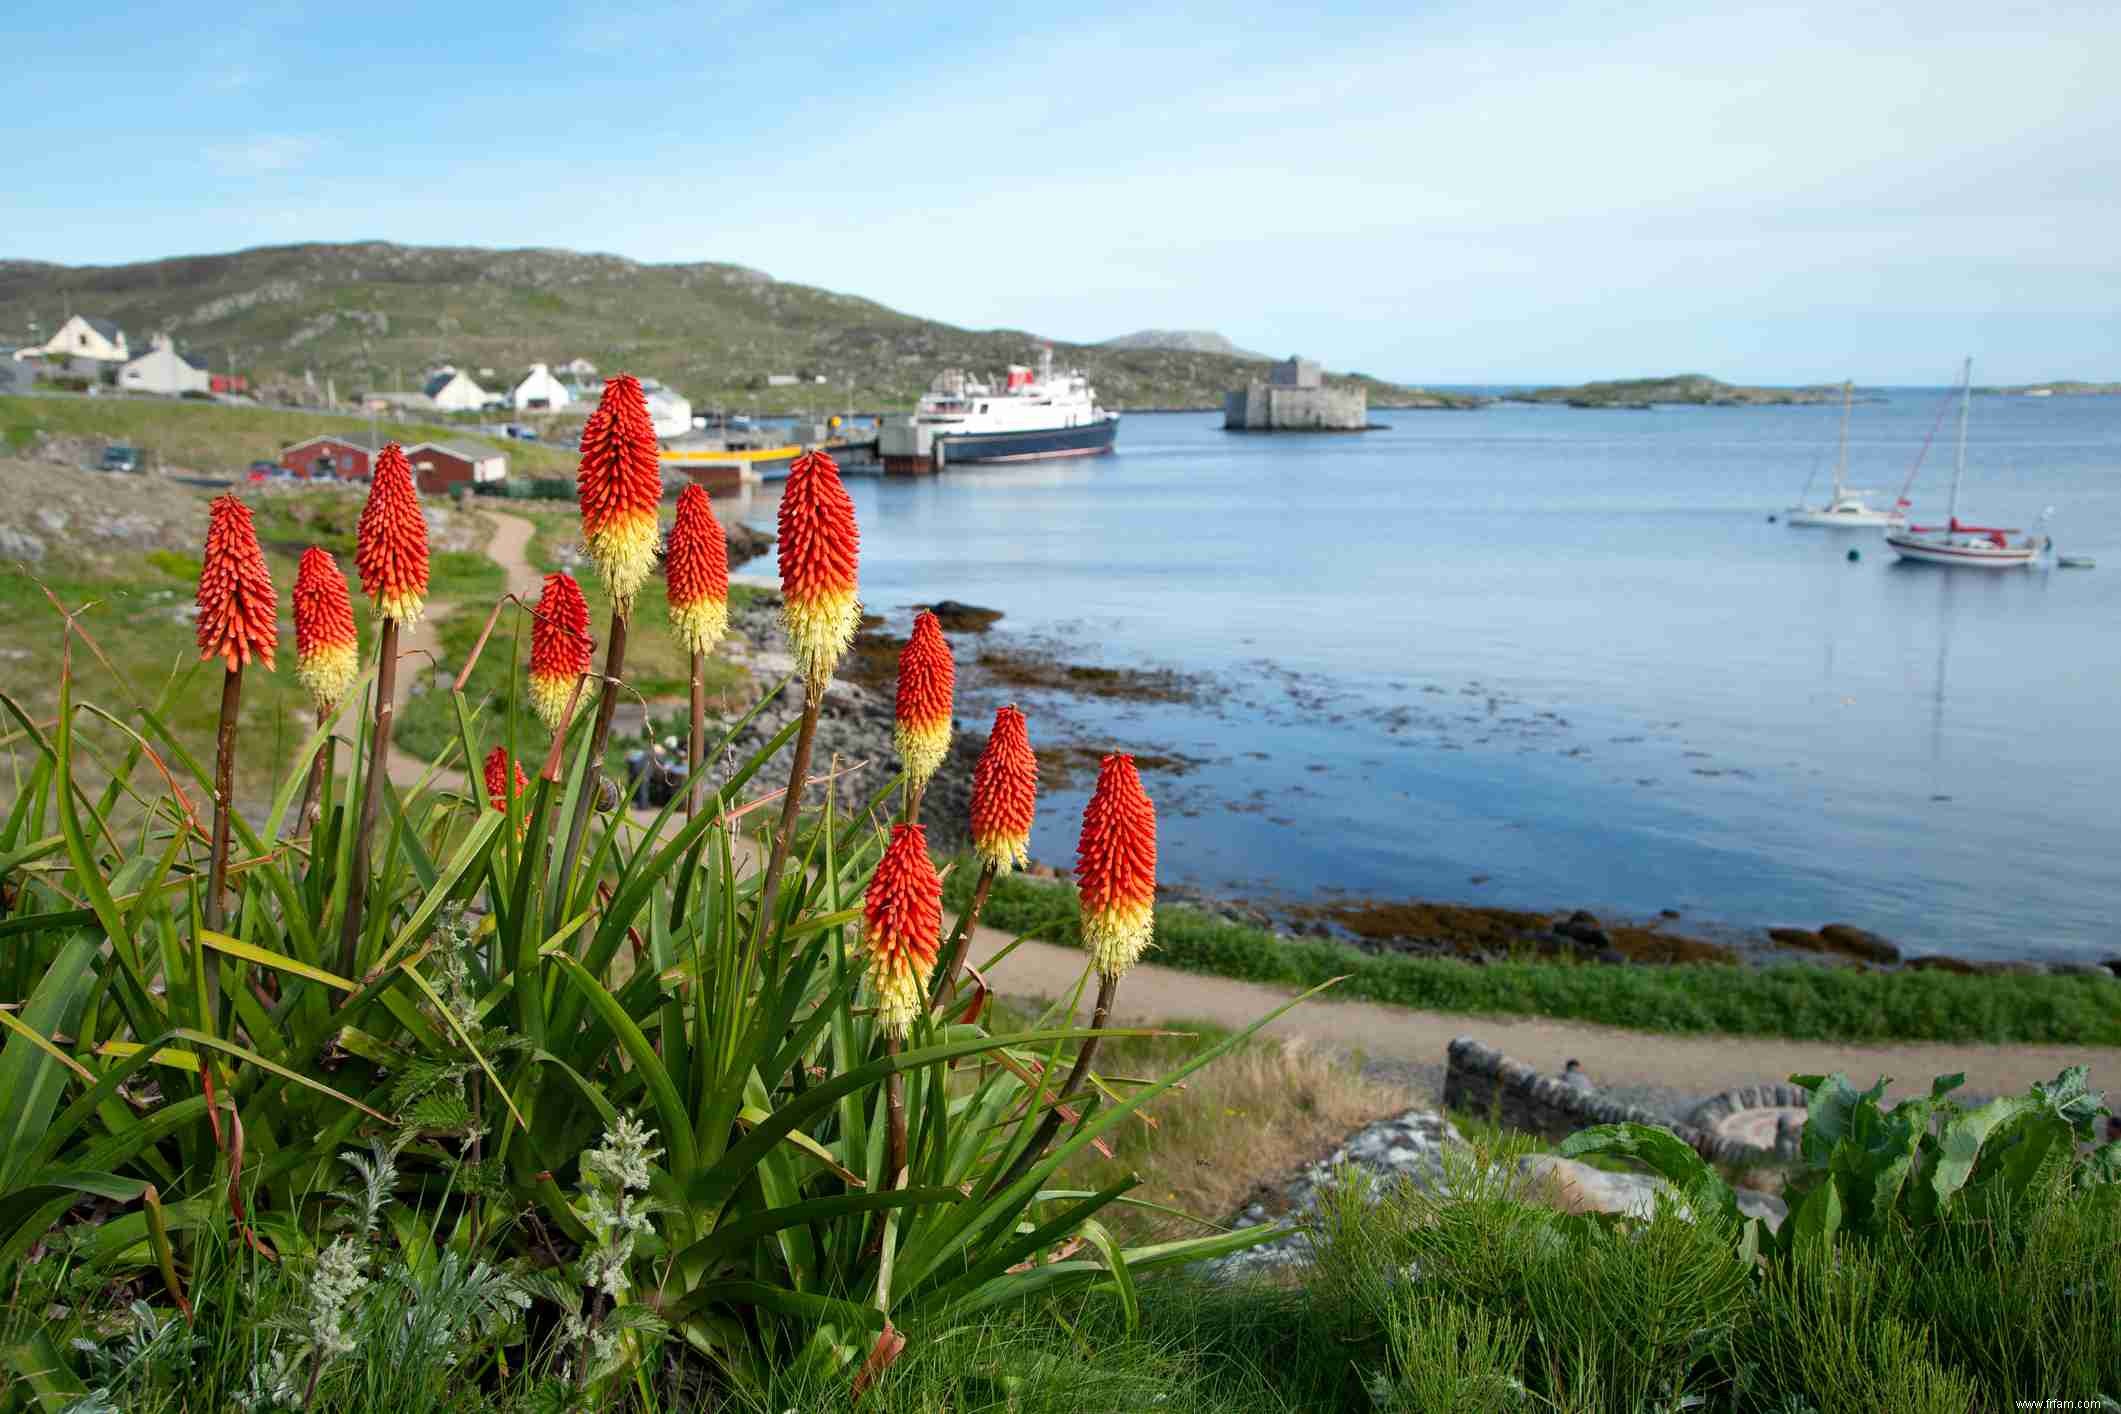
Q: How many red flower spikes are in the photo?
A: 12